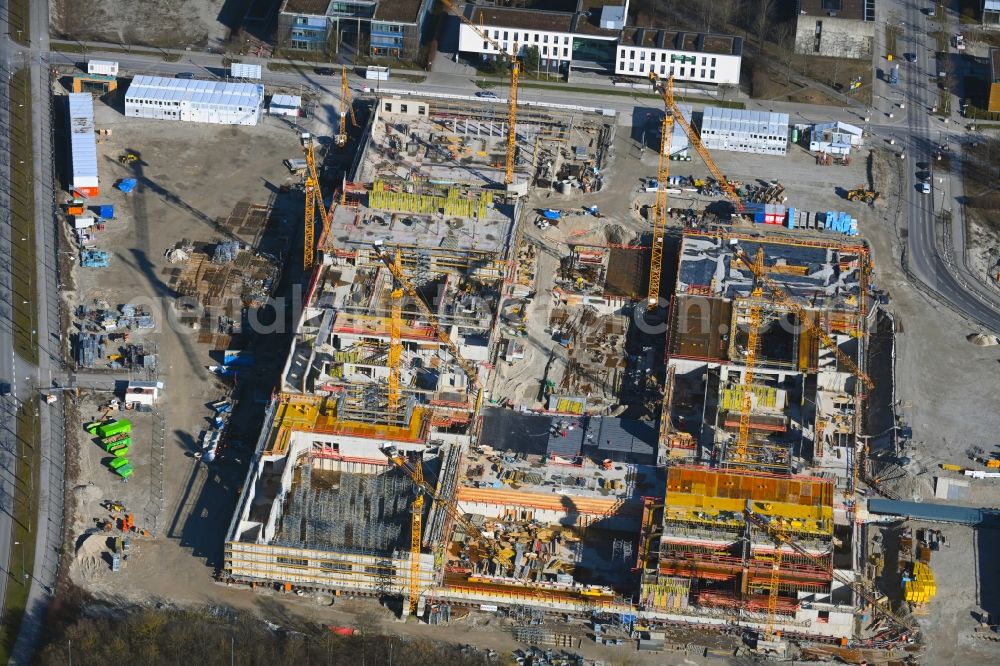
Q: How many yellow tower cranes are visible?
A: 8